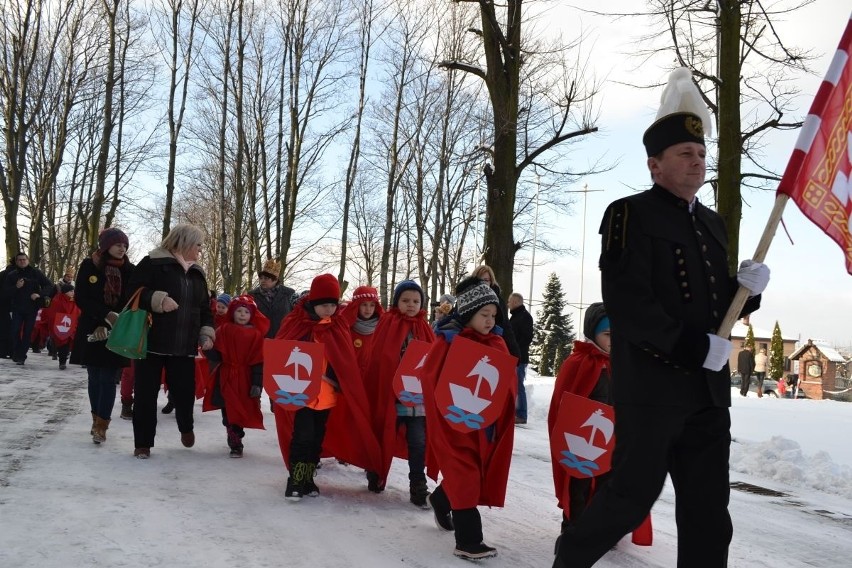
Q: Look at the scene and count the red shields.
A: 5